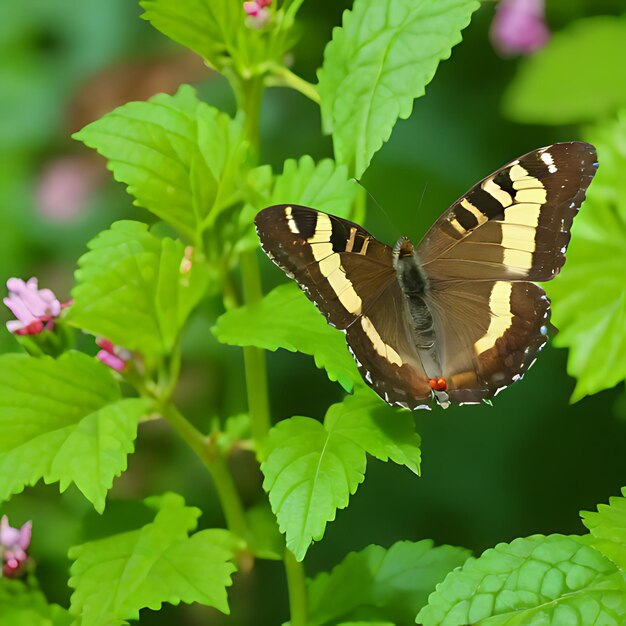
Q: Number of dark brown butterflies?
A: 1